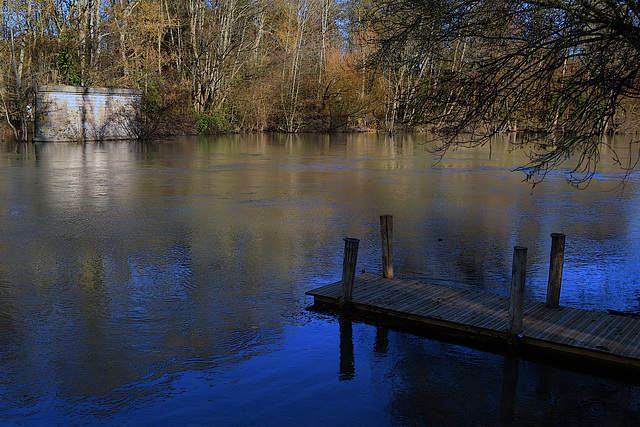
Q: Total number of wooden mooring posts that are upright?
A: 4